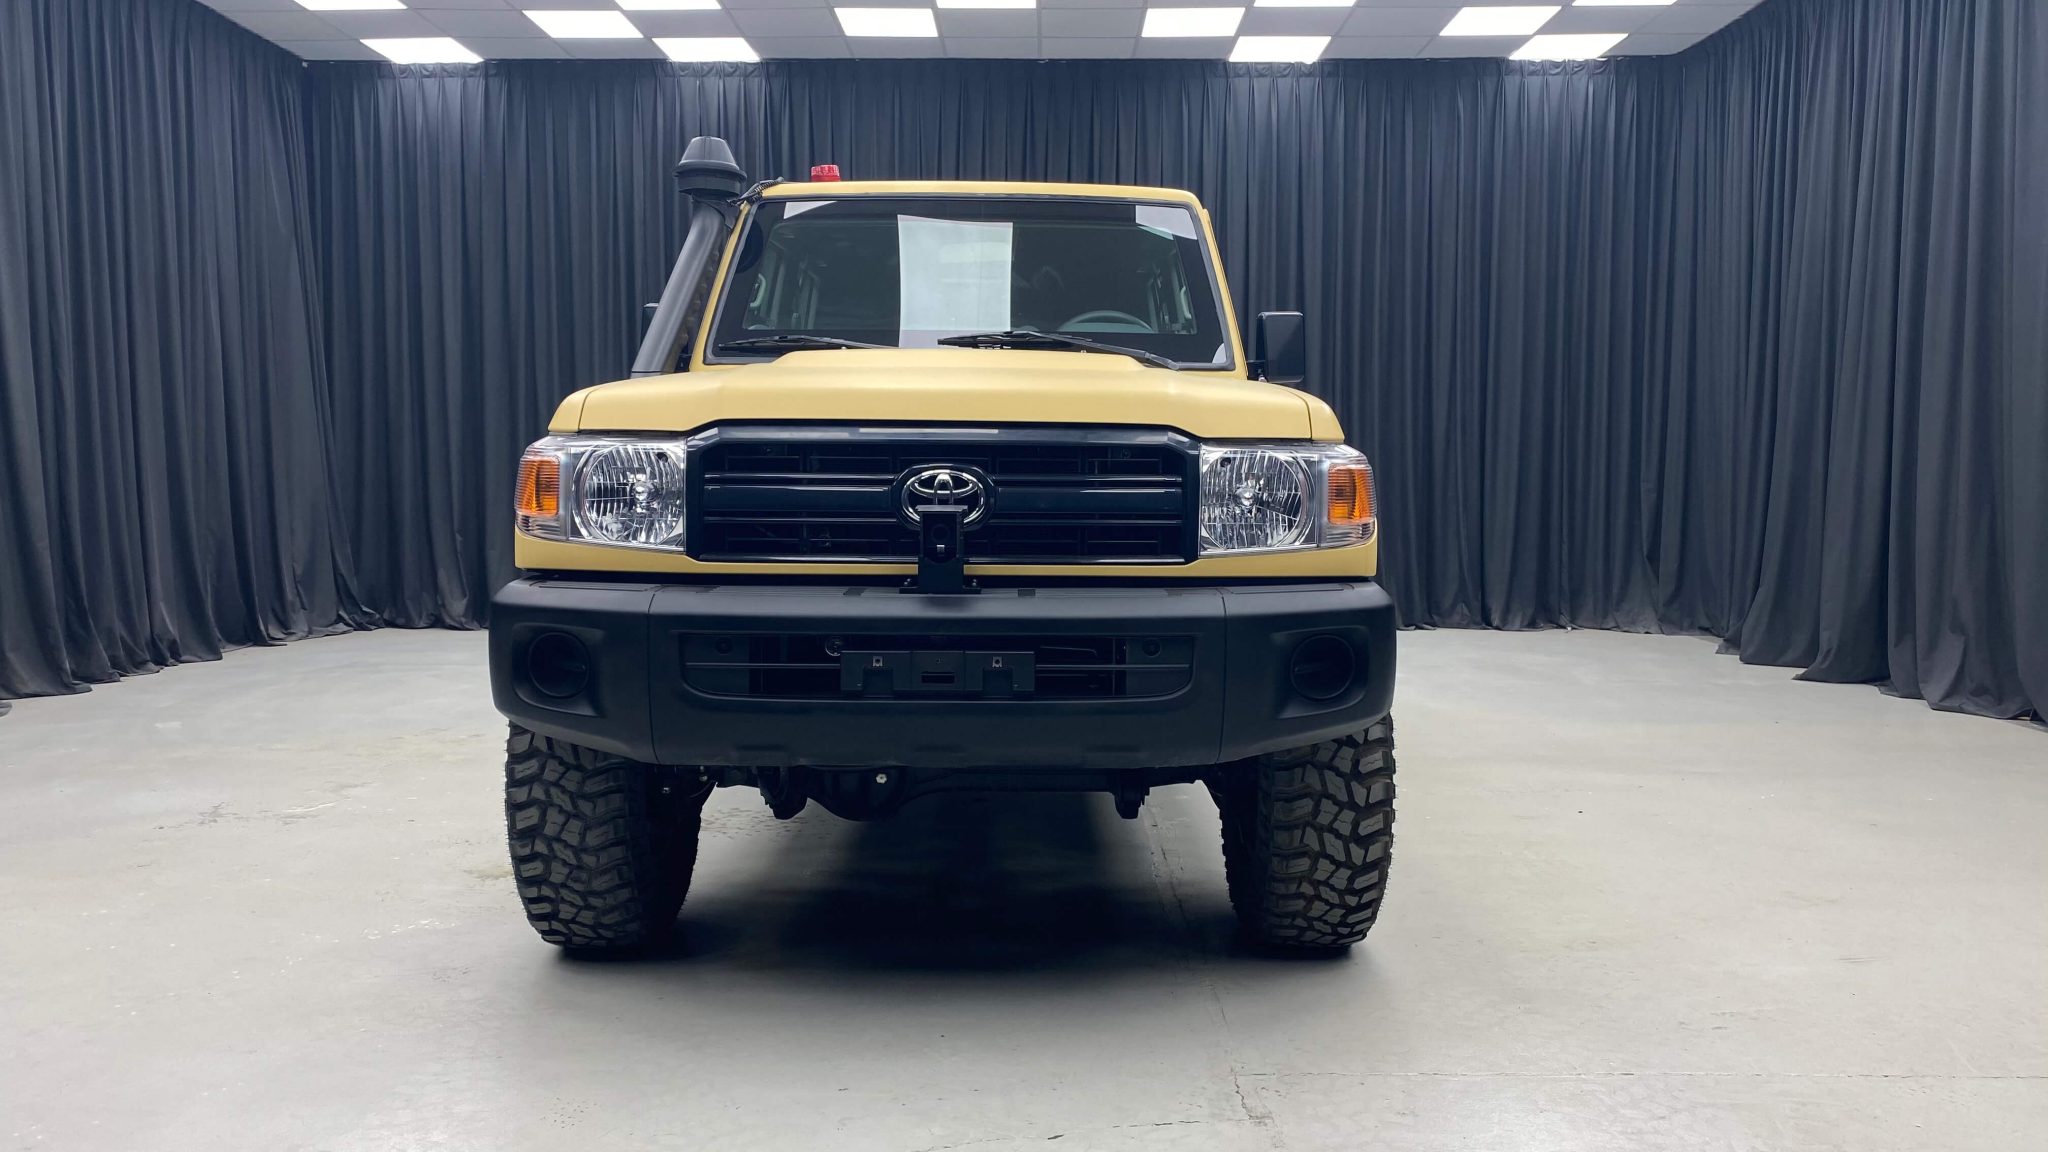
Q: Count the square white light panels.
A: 13